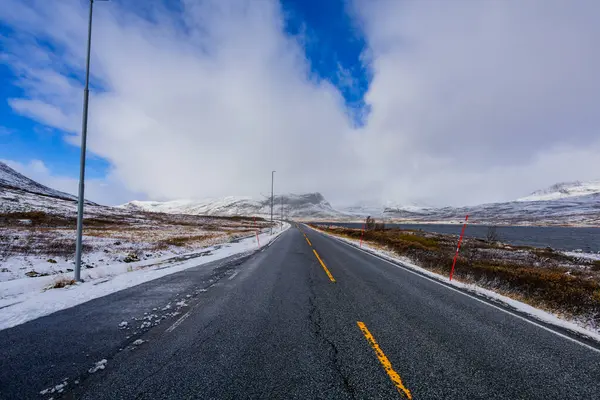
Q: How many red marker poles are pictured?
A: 3